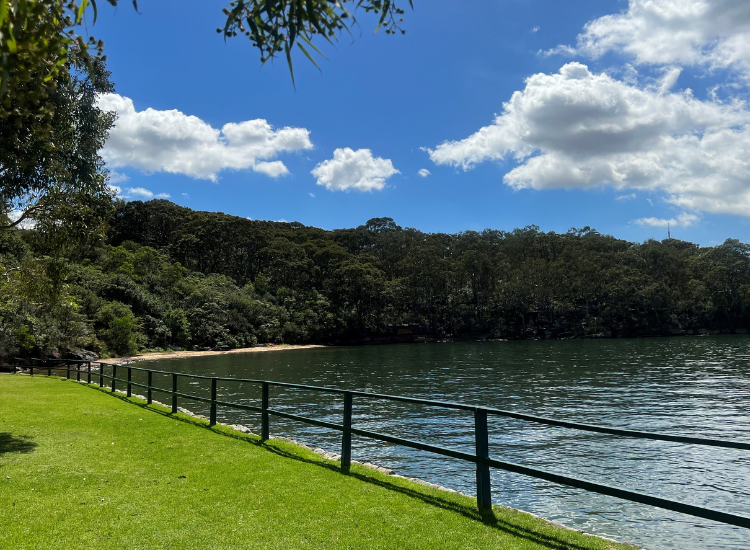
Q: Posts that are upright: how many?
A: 15